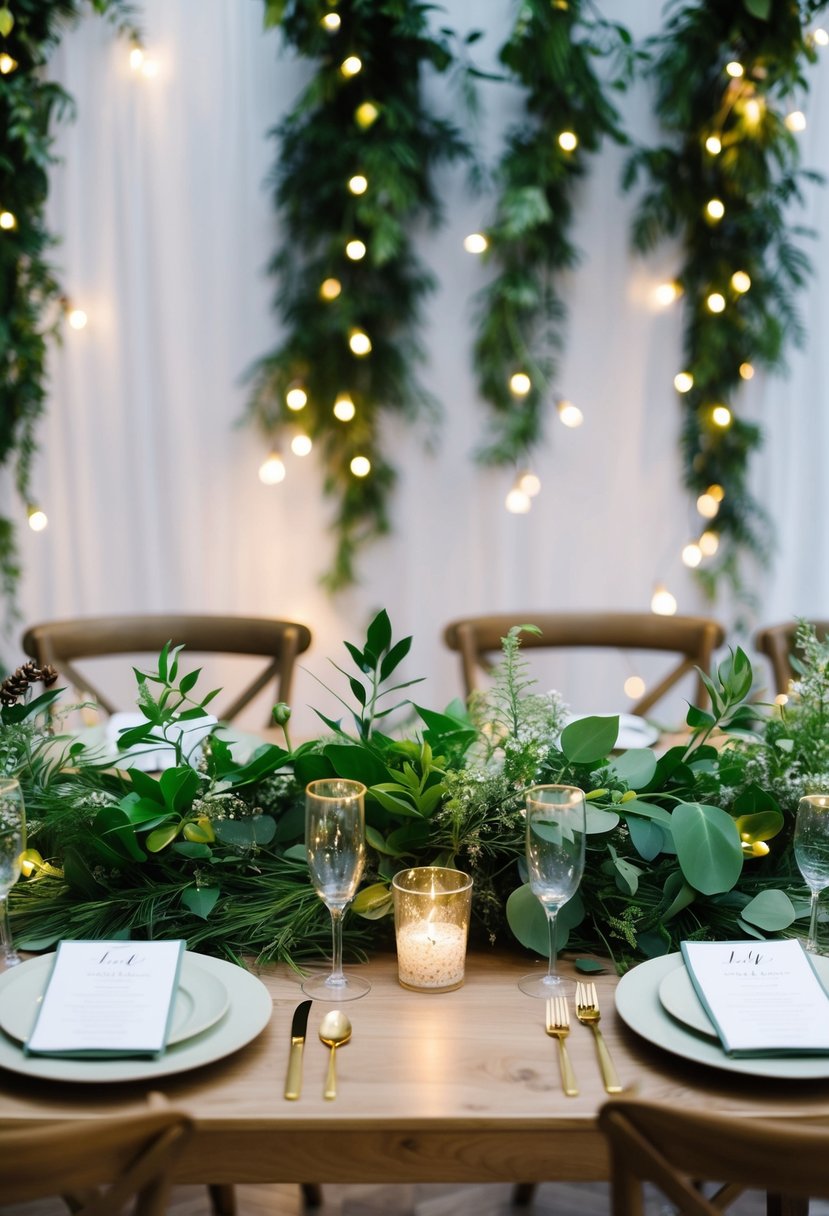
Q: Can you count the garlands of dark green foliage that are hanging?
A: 4